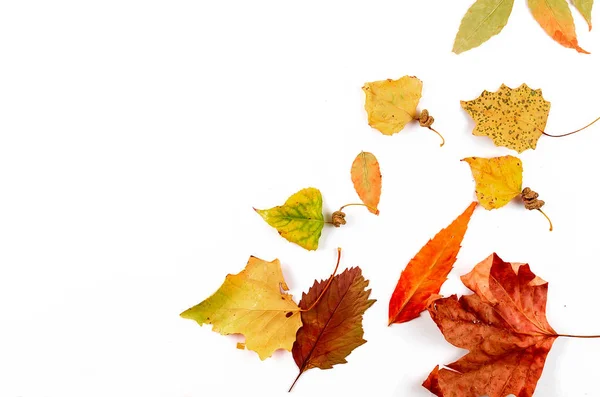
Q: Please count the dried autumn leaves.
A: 12